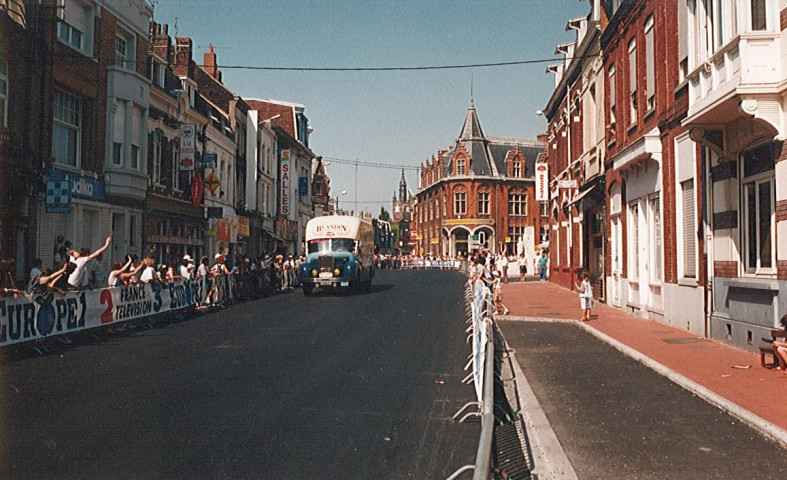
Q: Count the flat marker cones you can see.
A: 0